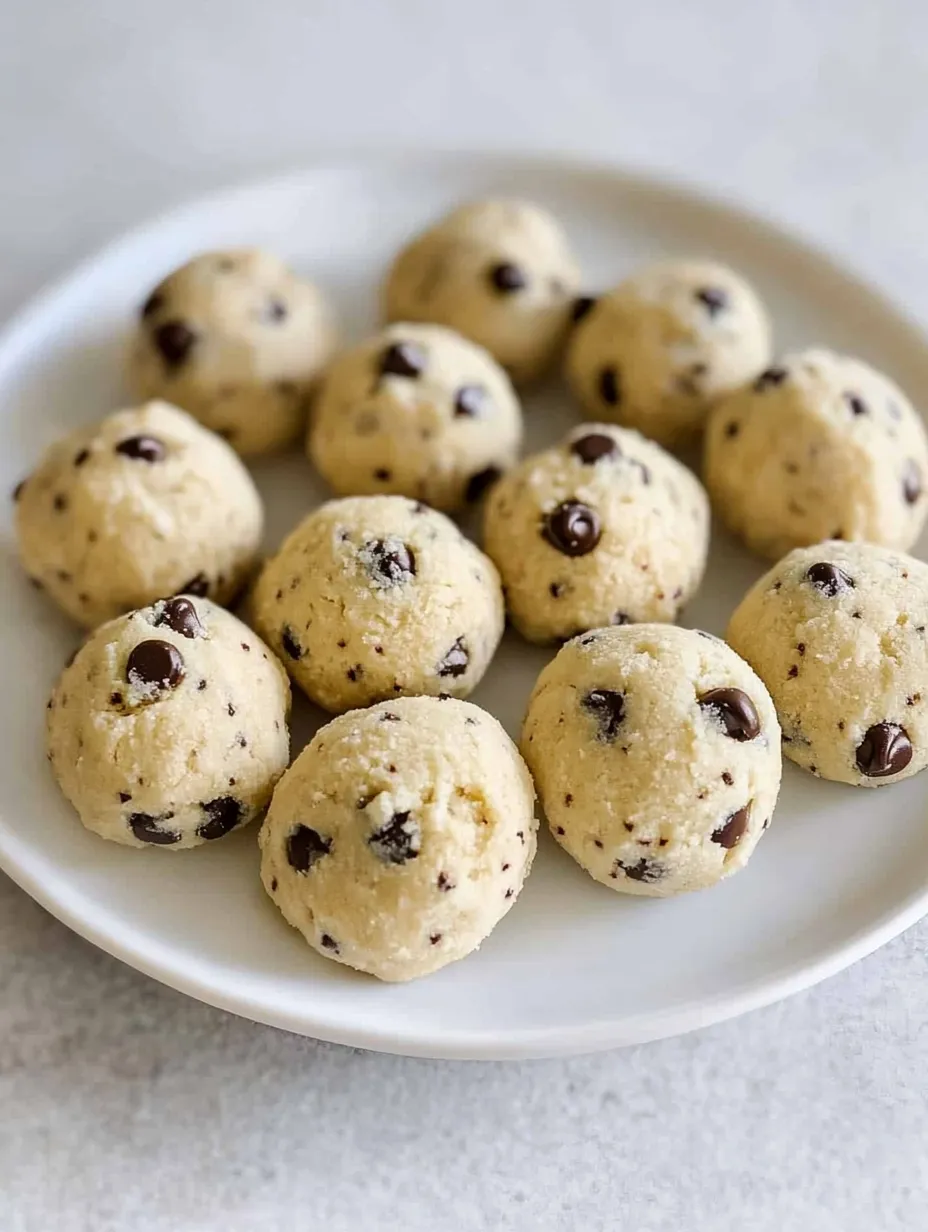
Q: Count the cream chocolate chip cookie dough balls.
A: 12